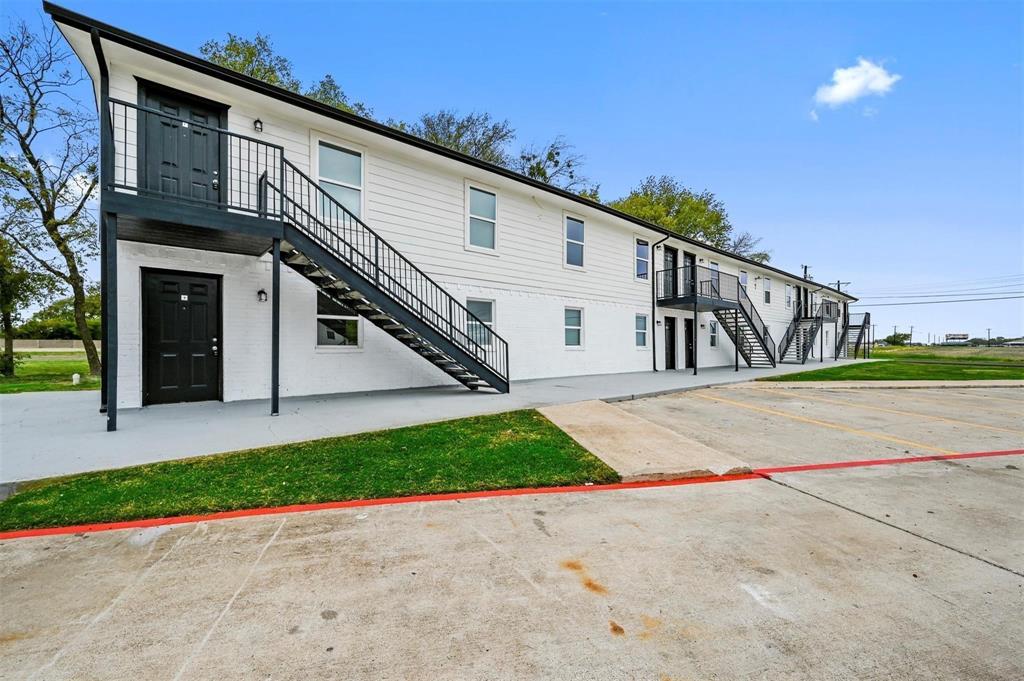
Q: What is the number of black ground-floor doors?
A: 3